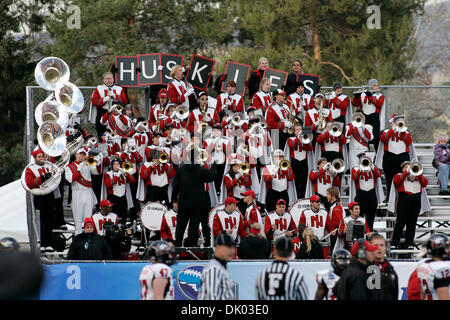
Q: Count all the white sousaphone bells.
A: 4